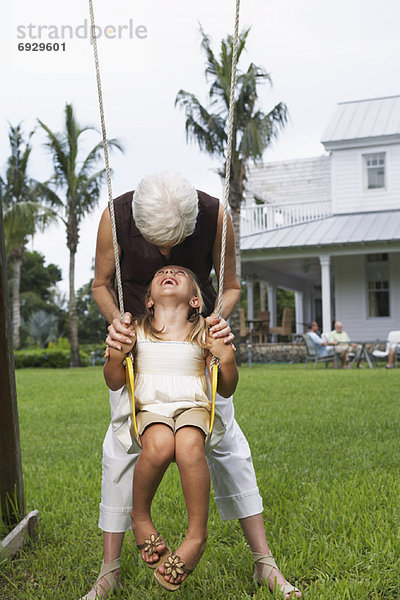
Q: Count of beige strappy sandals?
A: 2